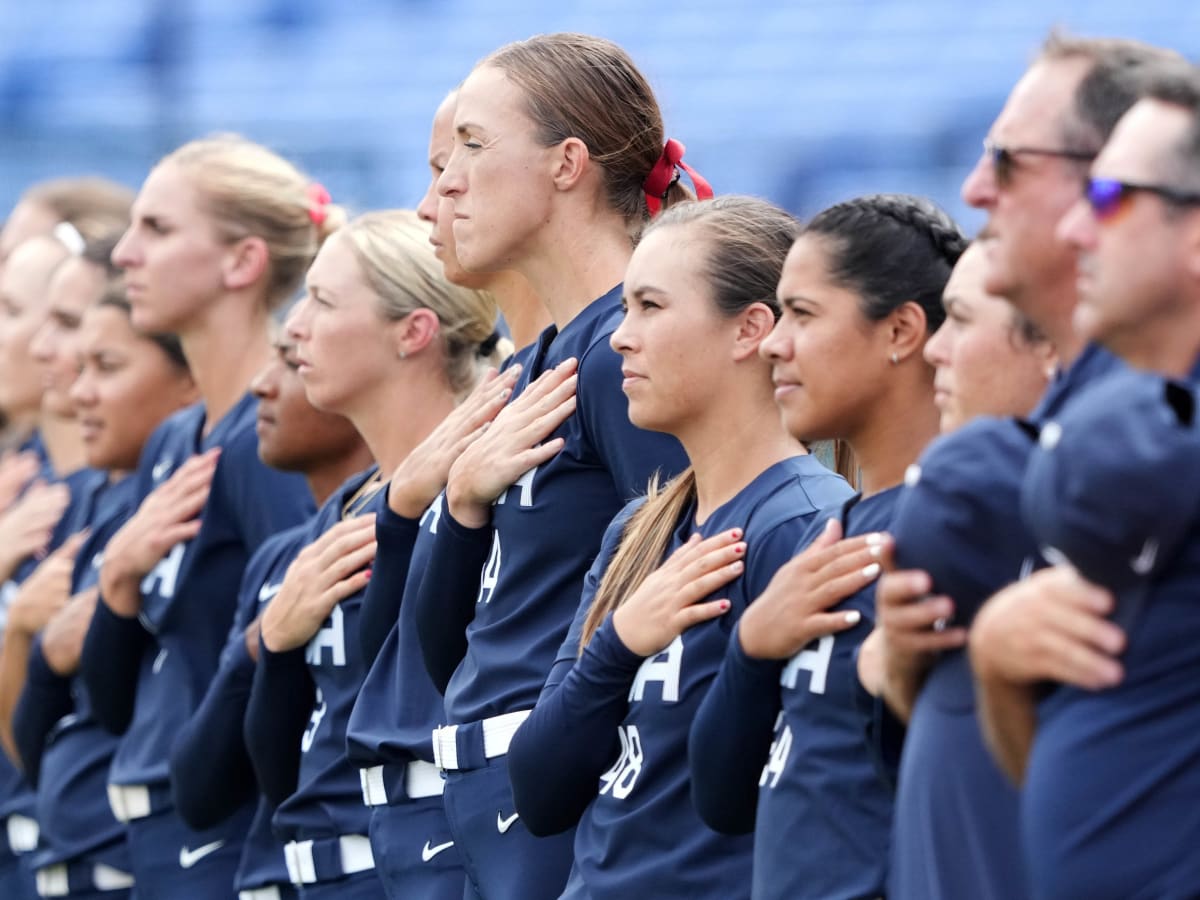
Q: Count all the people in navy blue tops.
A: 14